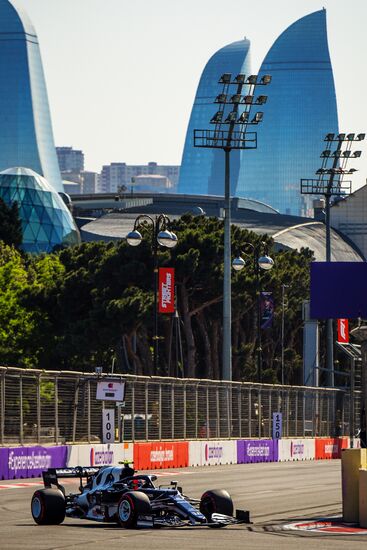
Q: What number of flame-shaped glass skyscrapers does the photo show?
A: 3